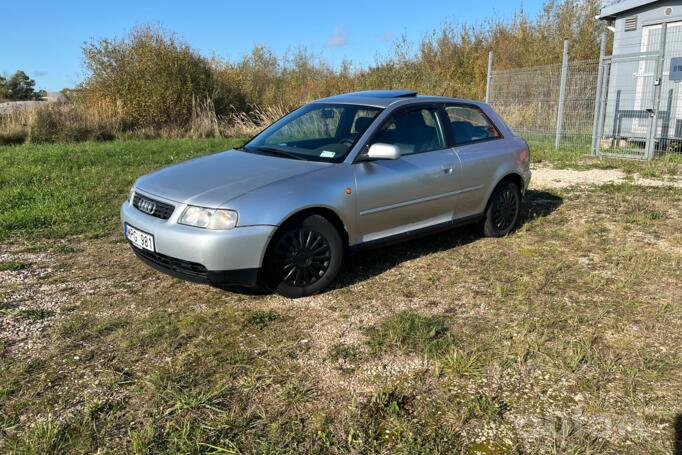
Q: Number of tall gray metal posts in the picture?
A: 4